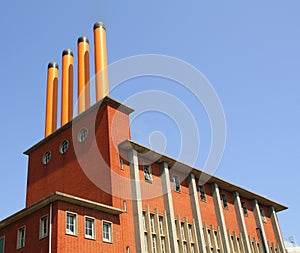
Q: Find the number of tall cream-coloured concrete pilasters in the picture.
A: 7